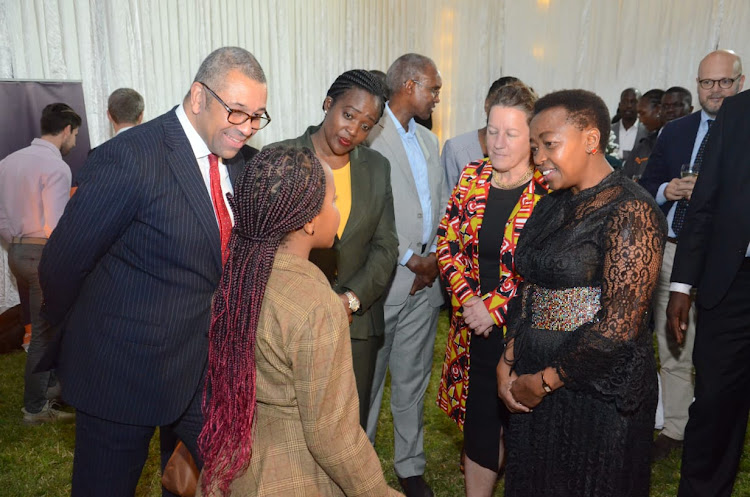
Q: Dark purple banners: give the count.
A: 1